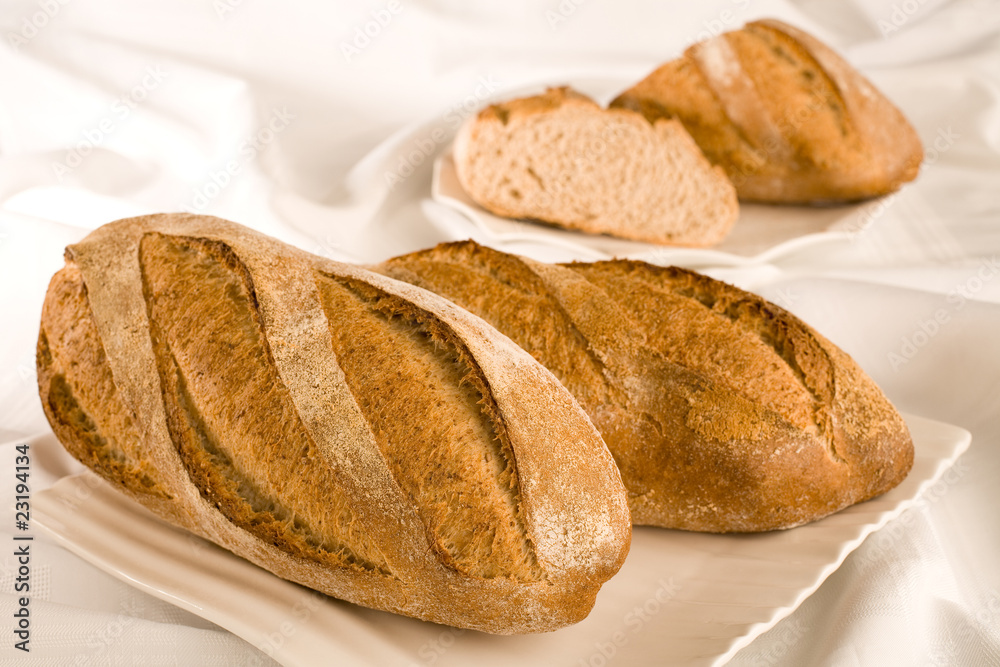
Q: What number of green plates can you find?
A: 0